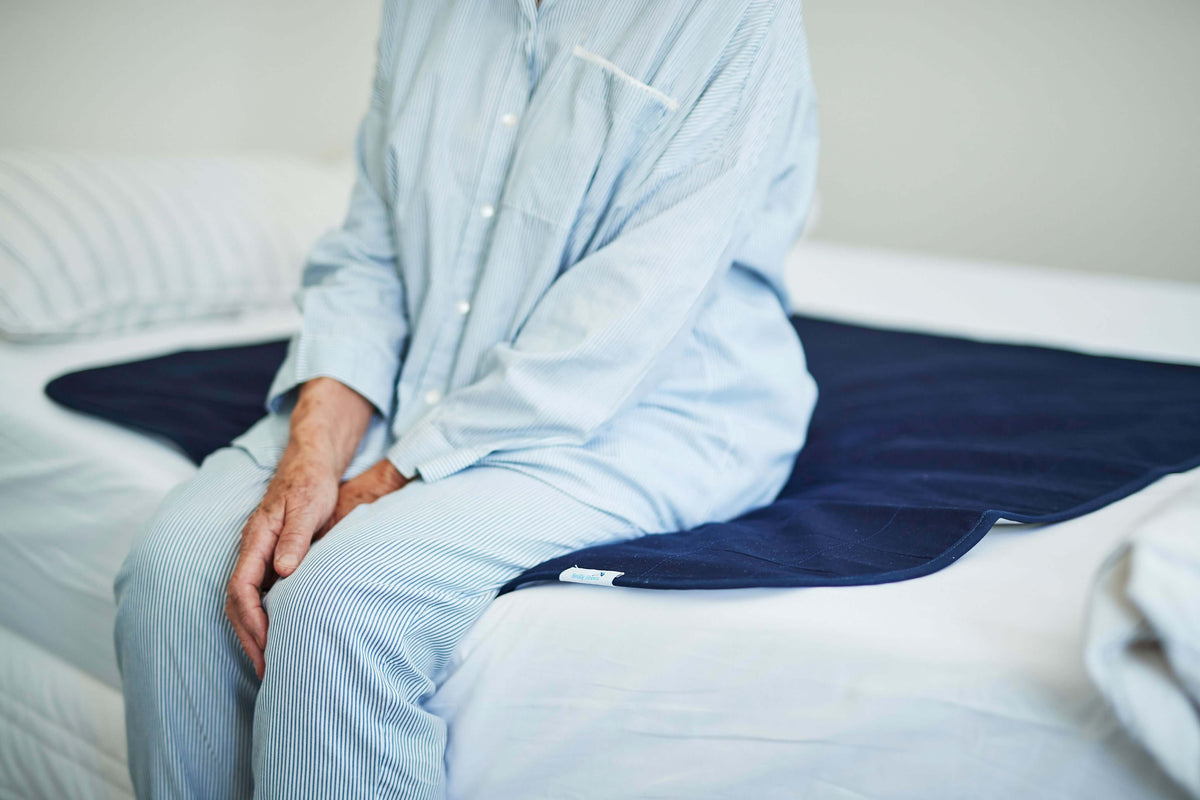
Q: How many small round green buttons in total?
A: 0